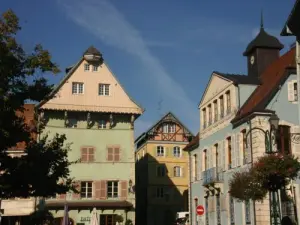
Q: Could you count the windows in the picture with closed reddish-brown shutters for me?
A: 2